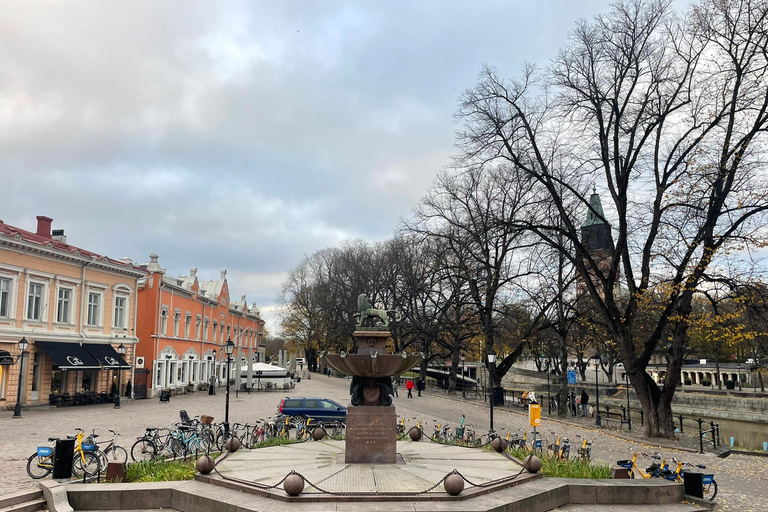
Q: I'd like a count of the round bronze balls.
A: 8